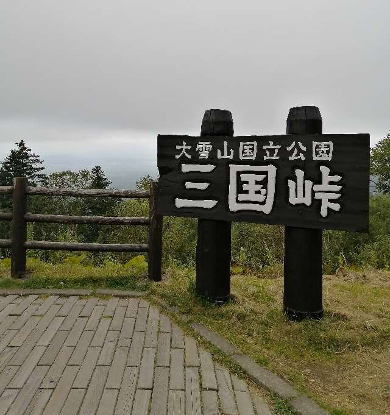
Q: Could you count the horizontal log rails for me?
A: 3